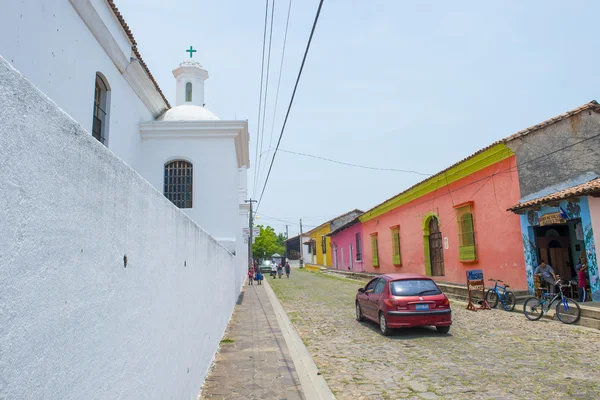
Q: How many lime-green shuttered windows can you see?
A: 3